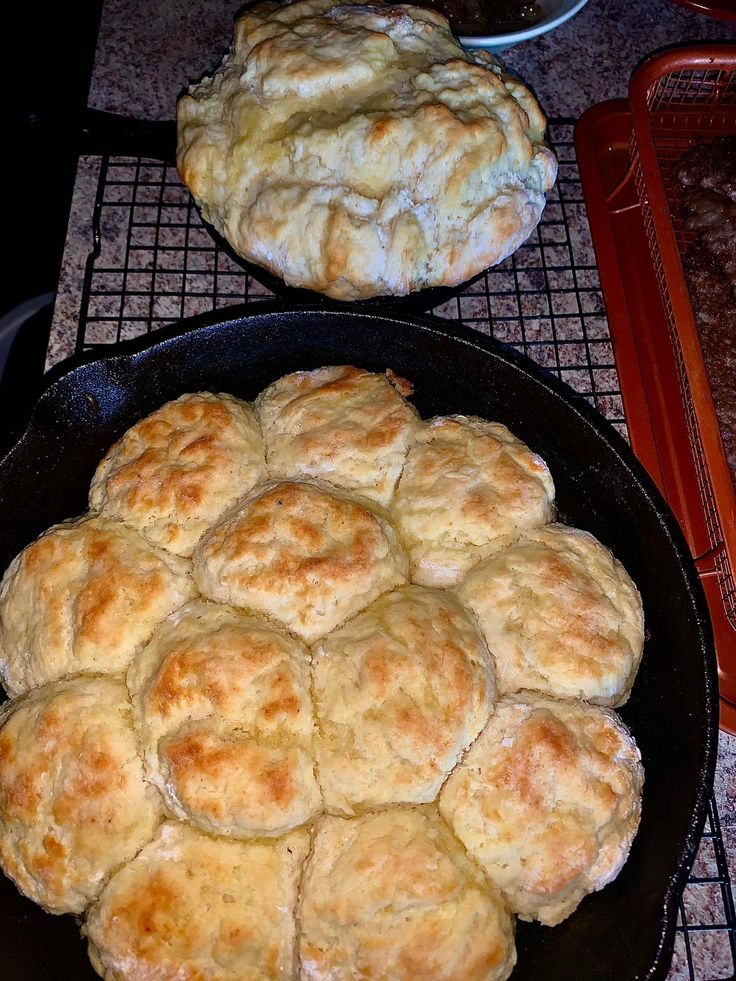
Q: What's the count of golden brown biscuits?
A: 12